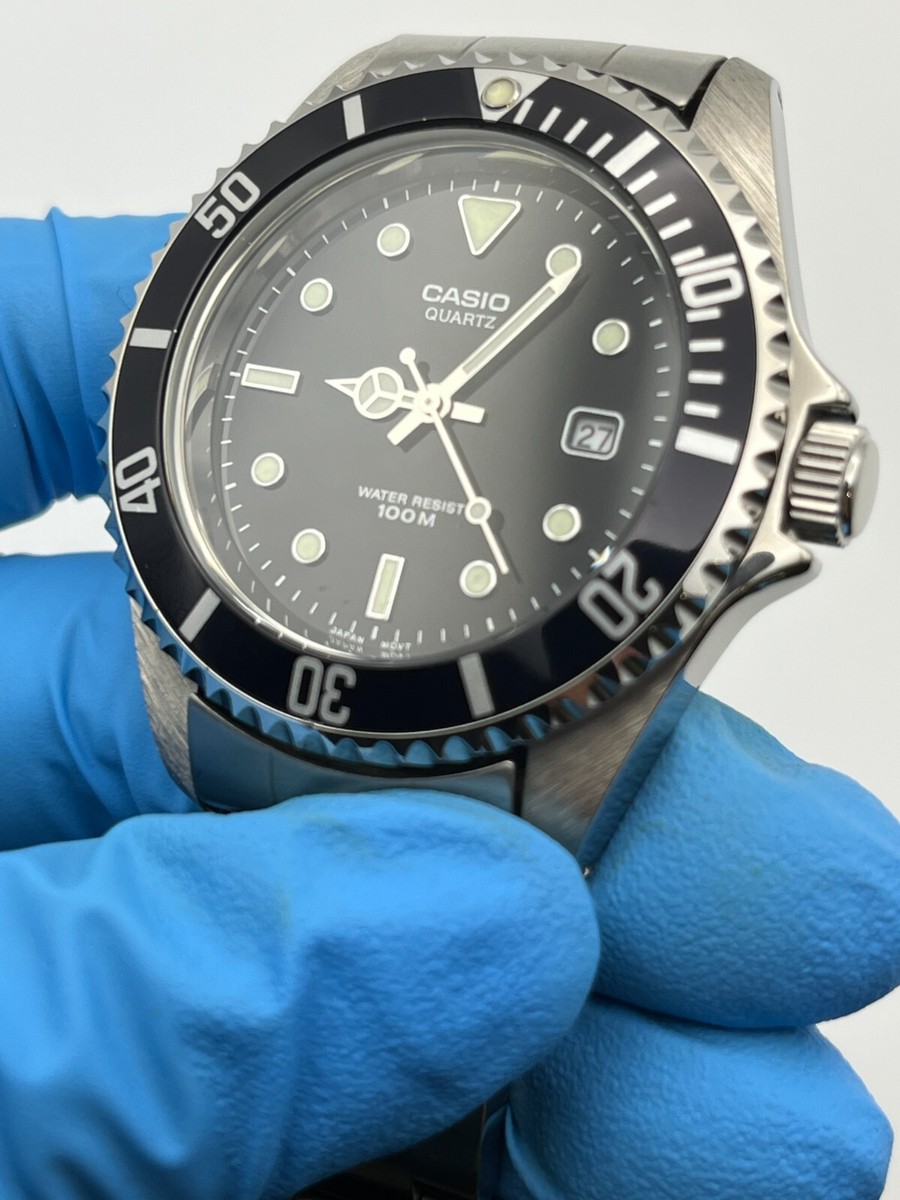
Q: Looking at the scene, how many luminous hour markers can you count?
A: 11